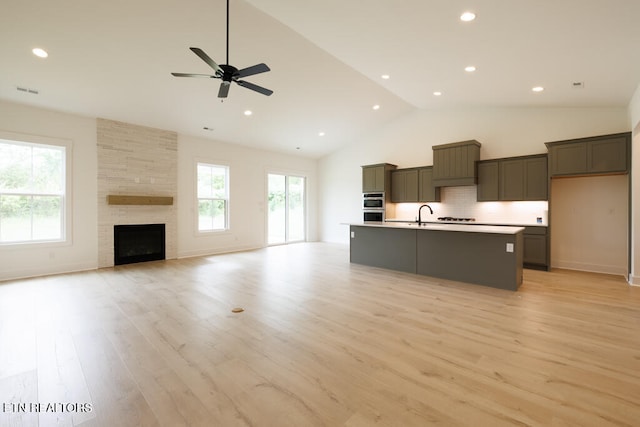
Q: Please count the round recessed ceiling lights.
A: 9